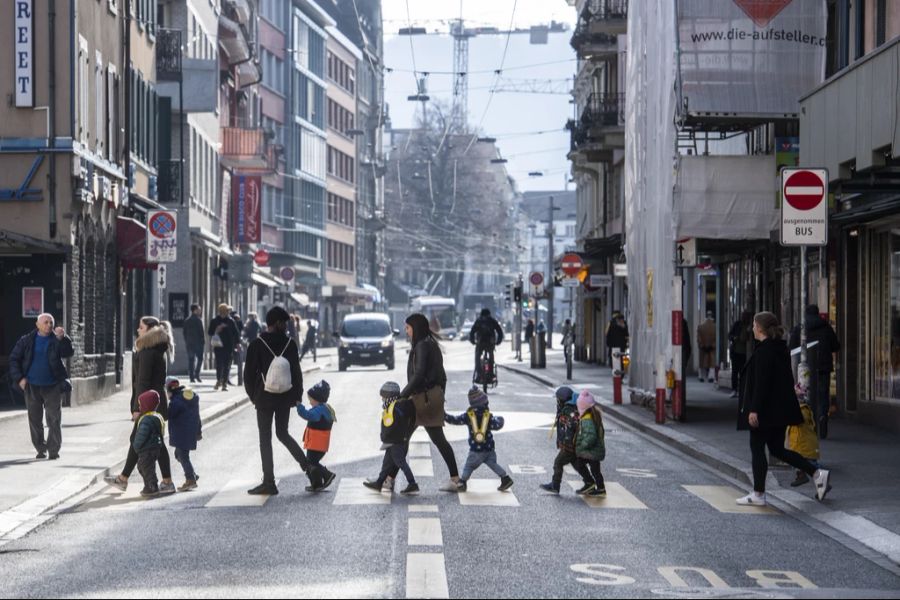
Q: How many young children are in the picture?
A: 8